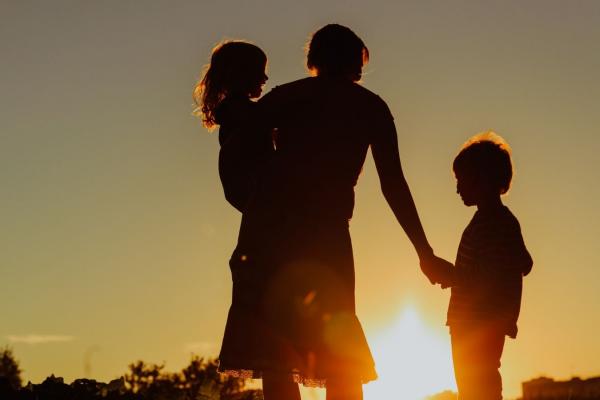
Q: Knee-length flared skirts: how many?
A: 1